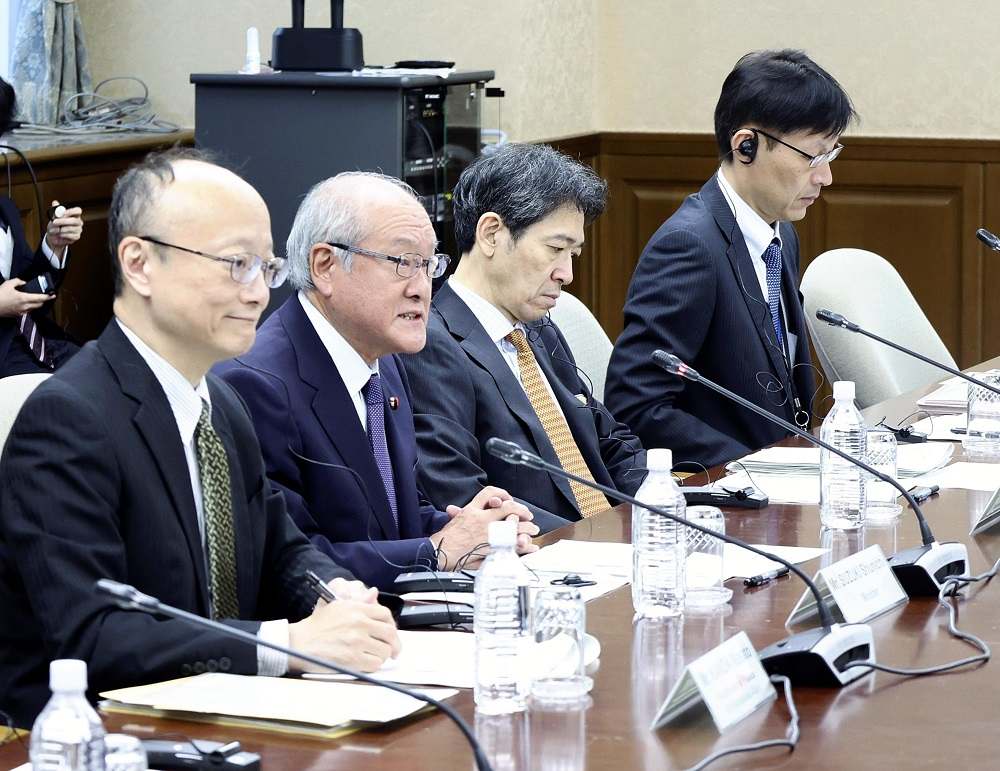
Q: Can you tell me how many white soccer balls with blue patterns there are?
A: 0